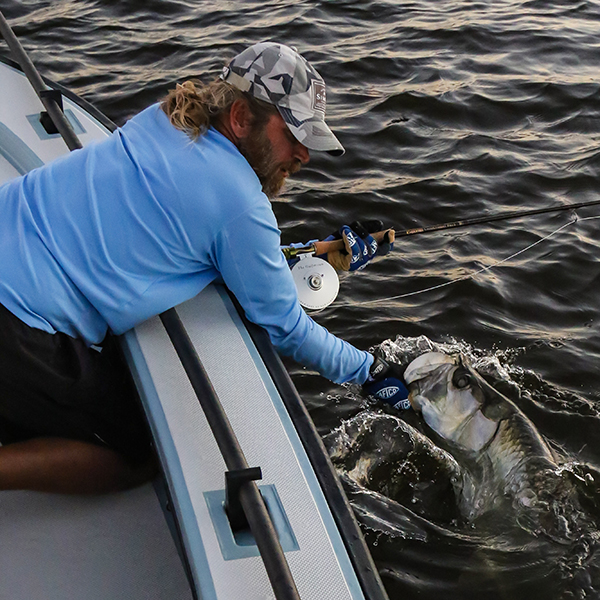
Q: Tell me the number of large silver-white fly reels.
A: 1